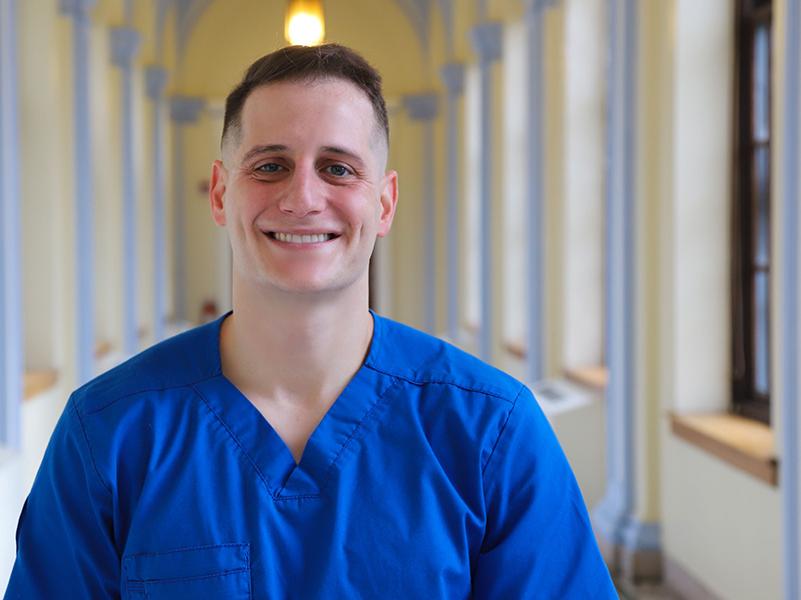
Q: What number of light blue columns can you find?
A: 11